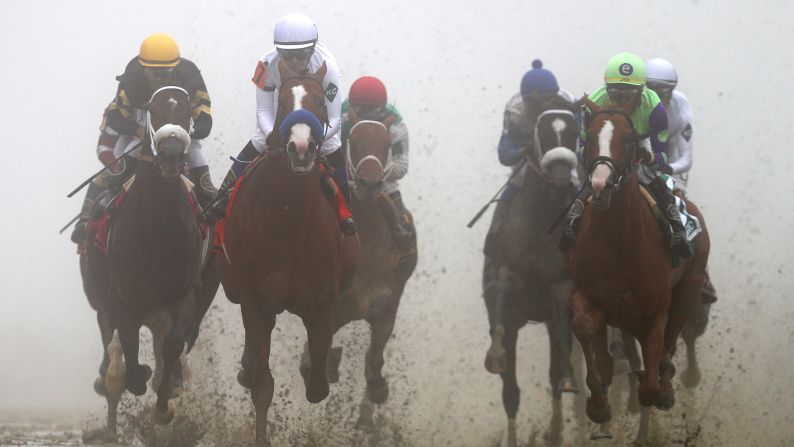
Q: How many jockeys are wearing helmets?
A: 6